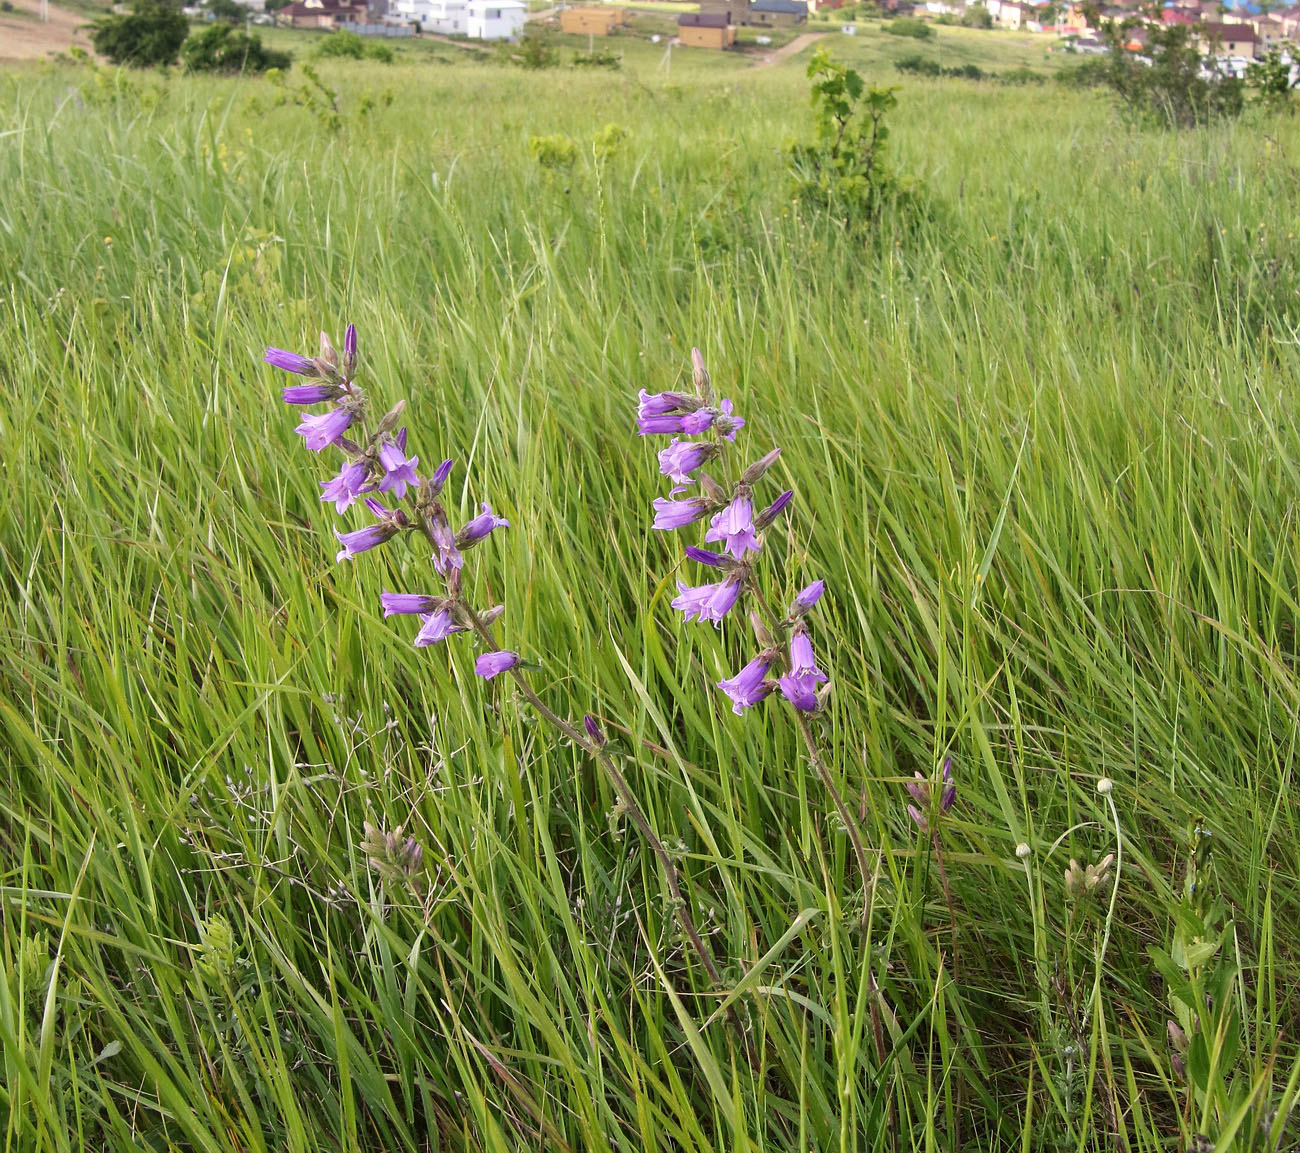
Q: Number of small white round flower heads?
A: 2